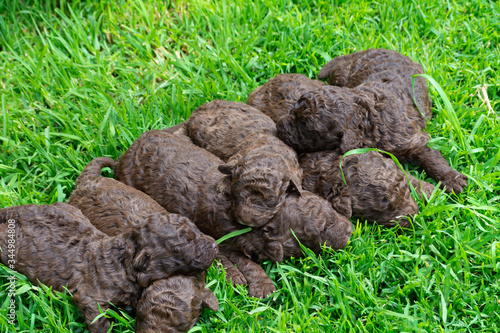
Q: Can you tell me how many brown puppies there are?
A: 6